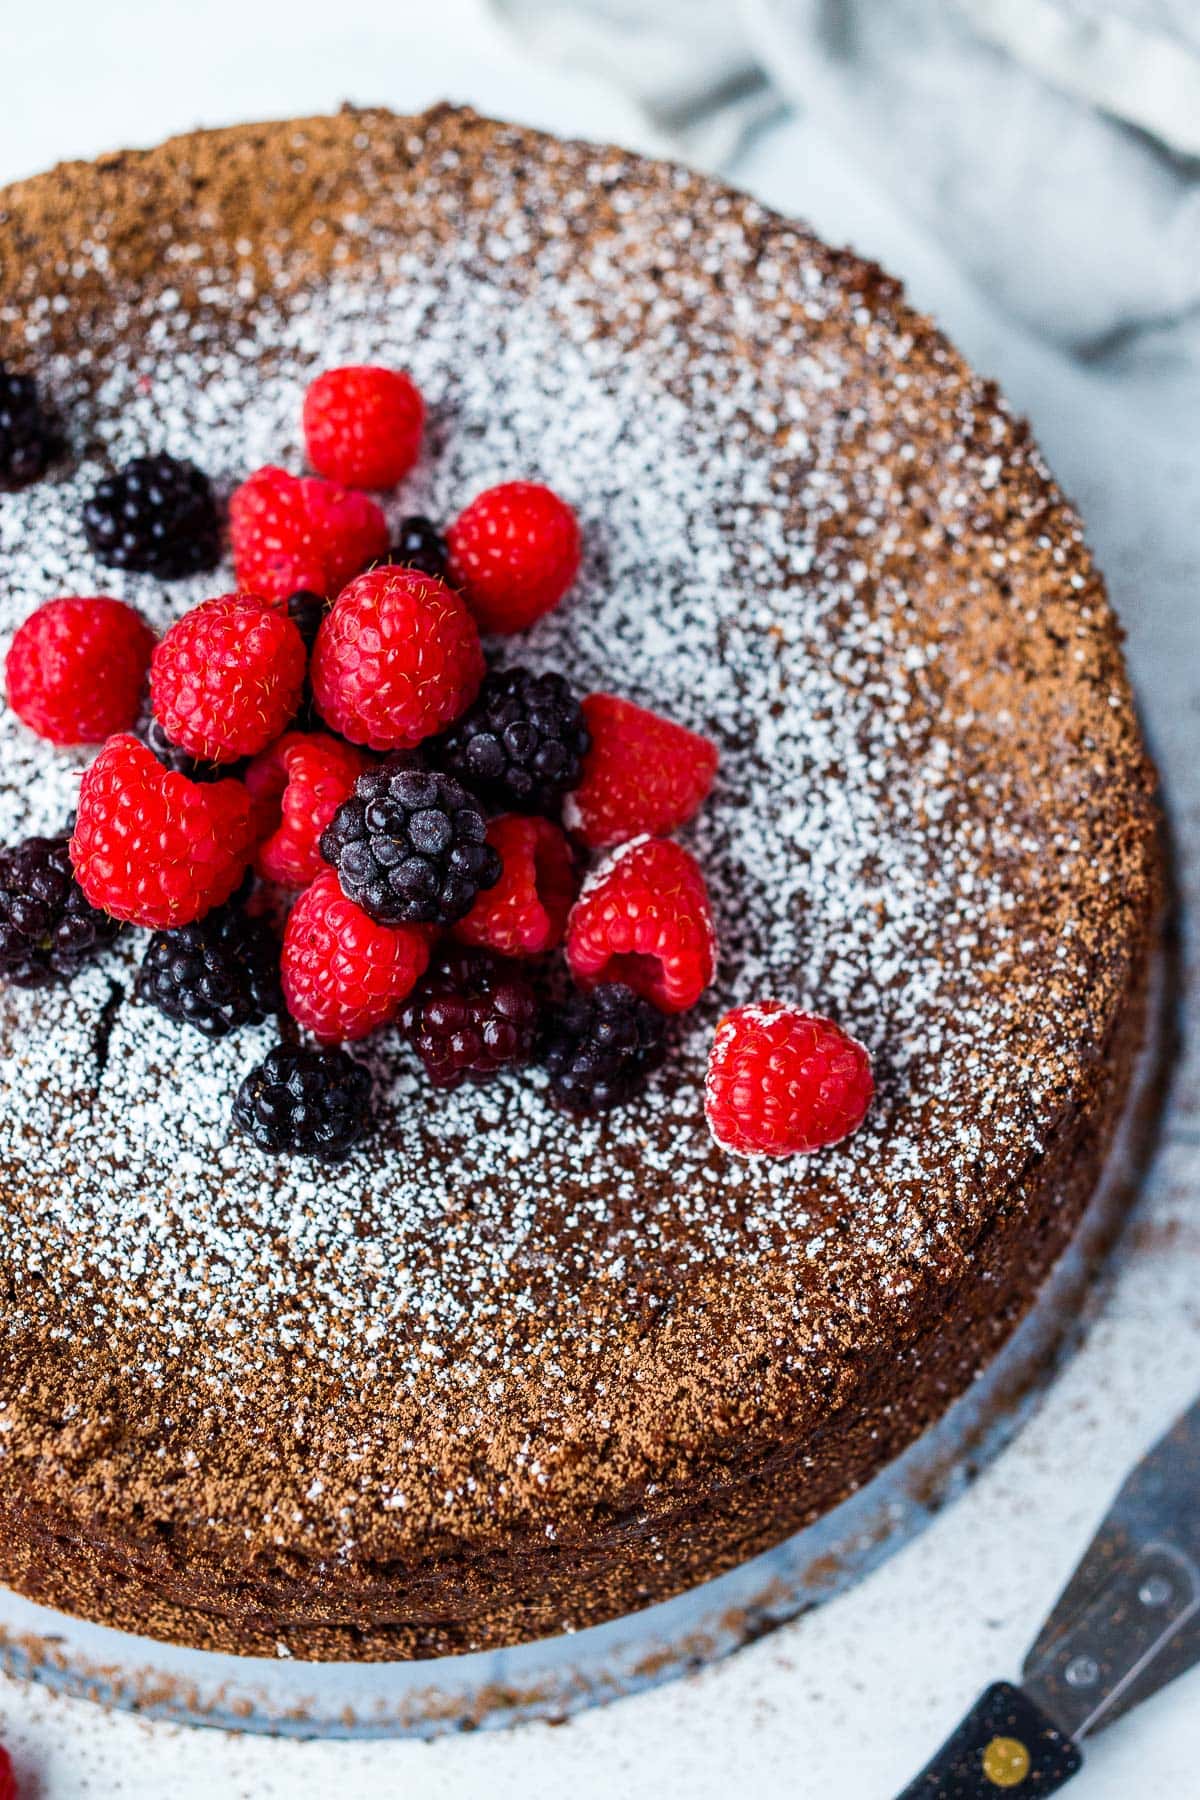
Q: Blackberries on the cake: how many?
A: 12